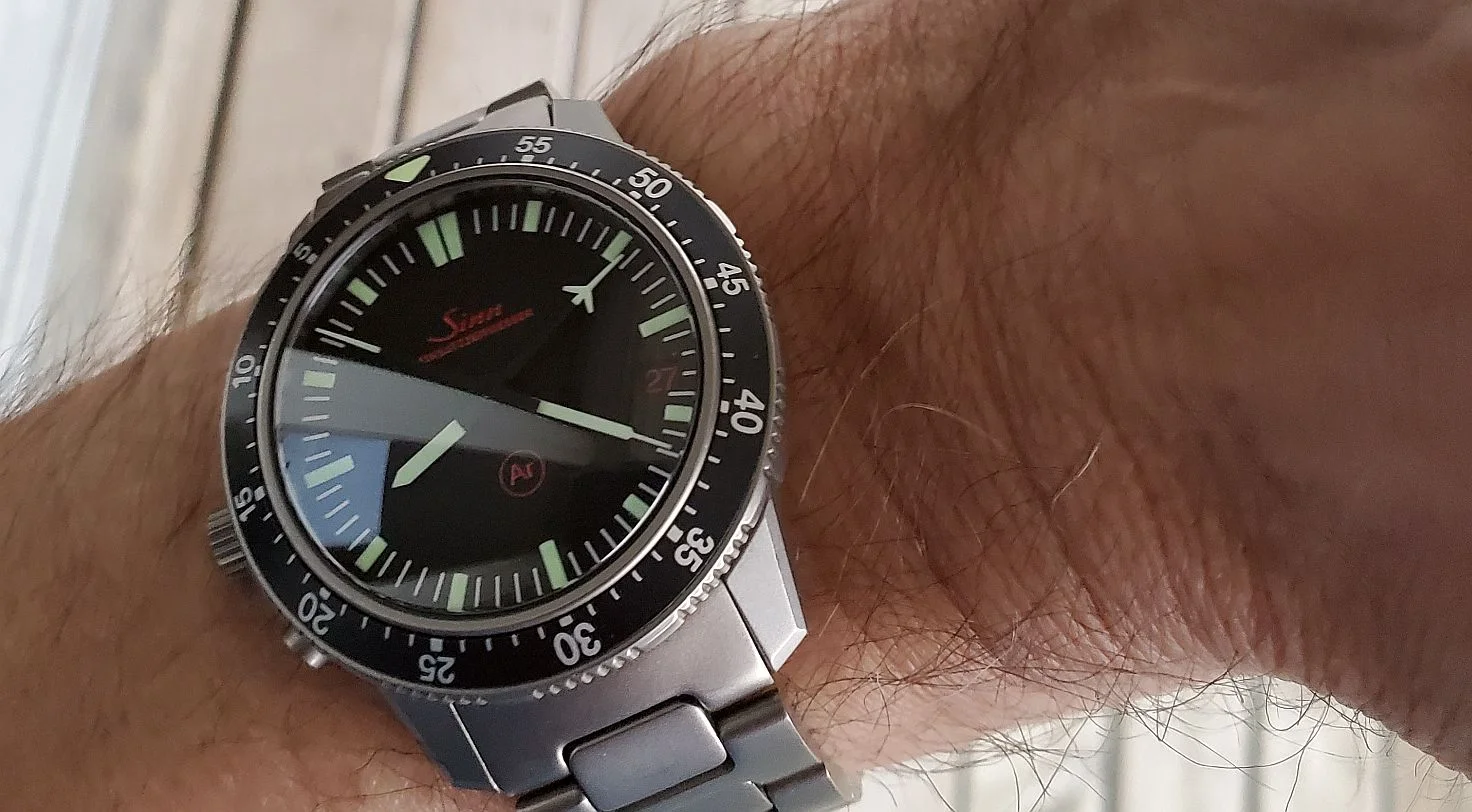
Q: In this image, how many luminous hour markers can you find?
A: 12